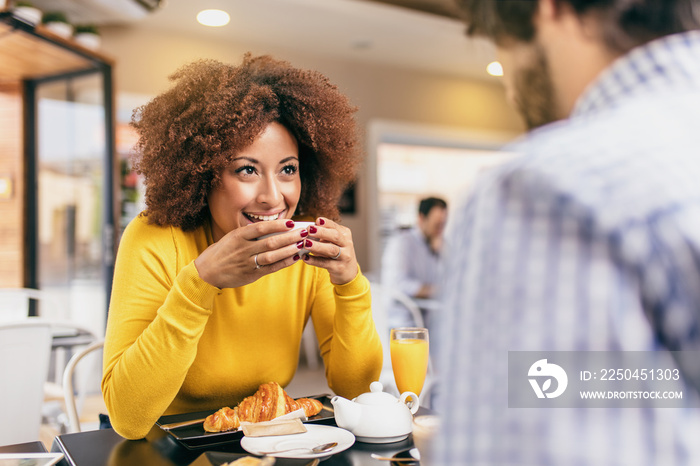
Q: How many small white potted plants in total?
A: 3